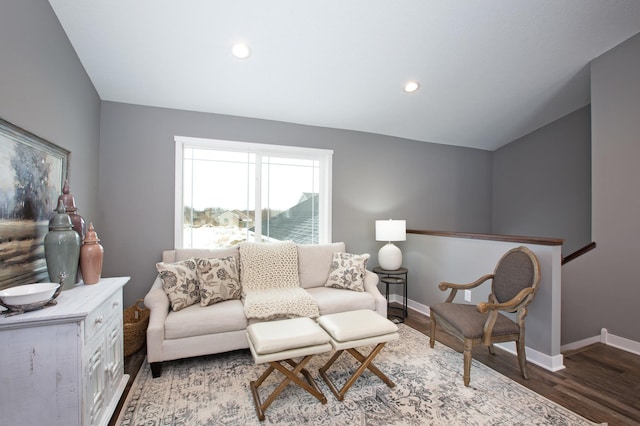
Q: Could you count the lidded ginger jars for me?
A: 3